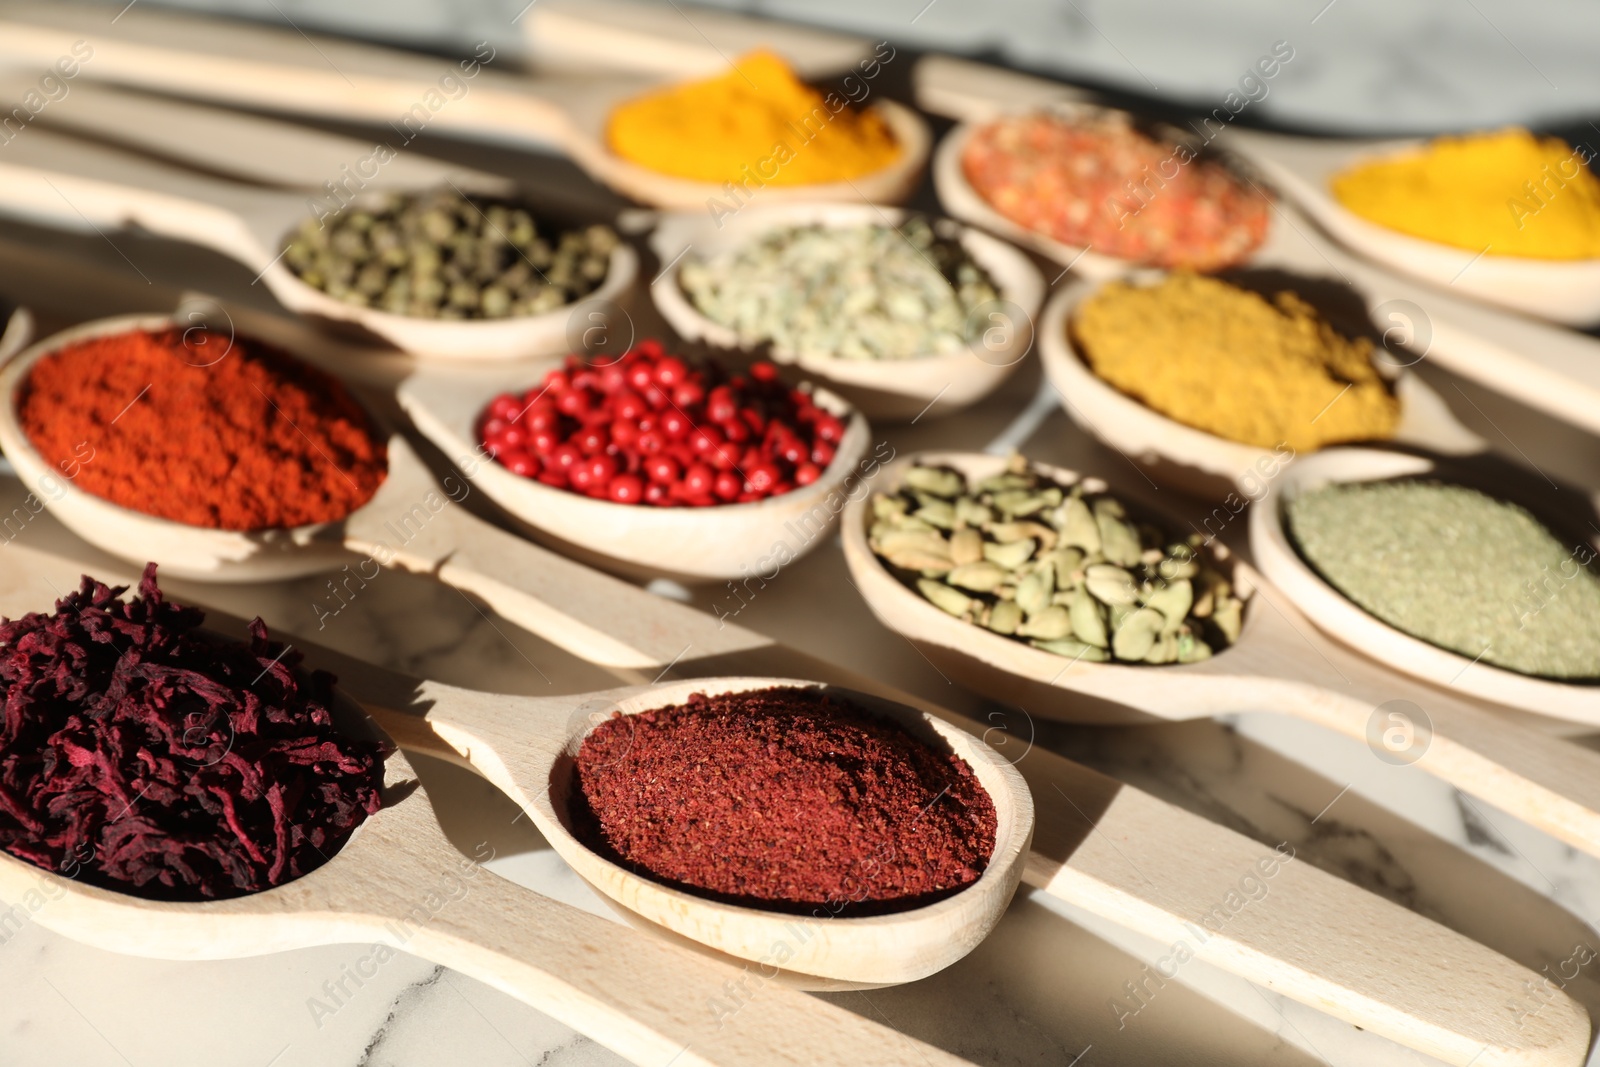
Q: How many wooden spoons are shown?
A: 12